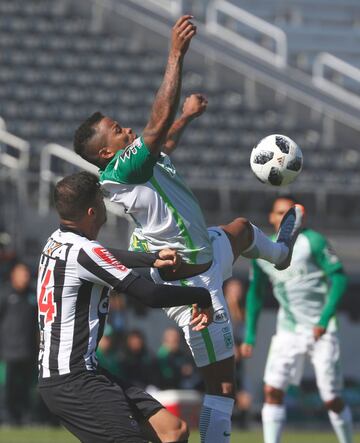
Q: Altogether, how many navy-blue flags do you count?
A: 0